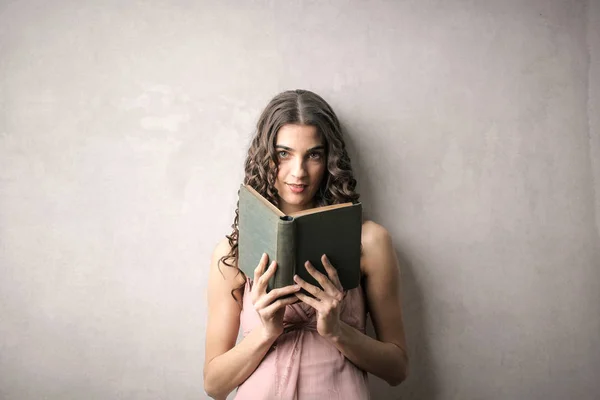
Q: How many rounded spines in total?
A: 1